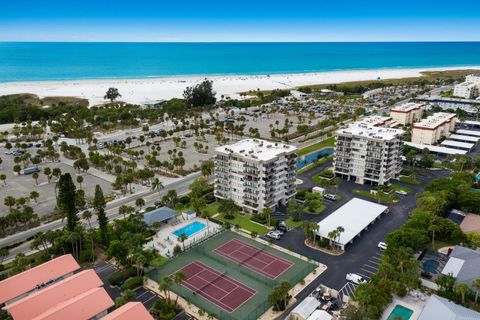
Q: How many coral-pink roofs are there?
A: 4